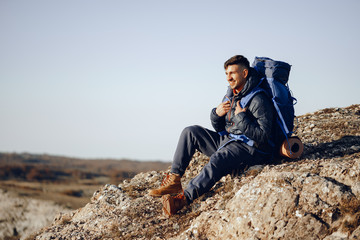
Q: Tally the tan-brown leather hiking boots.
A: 2